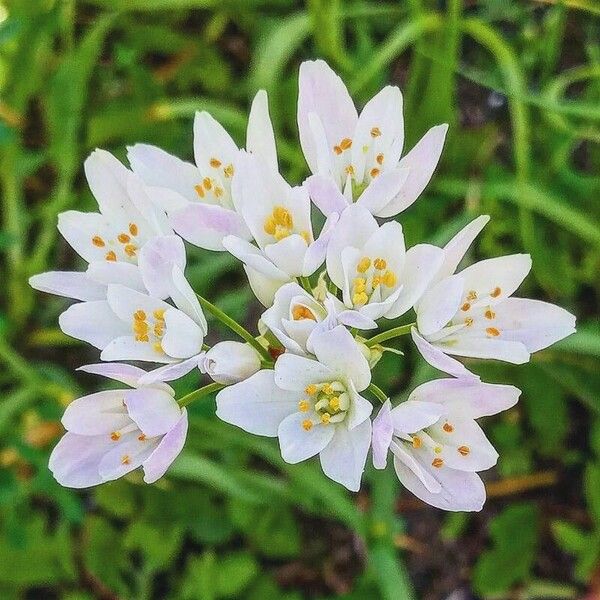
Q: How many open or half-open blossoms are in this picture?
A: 11